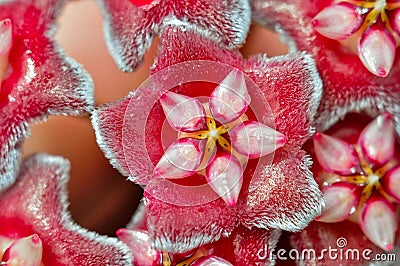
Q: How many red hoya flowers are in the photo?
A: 7